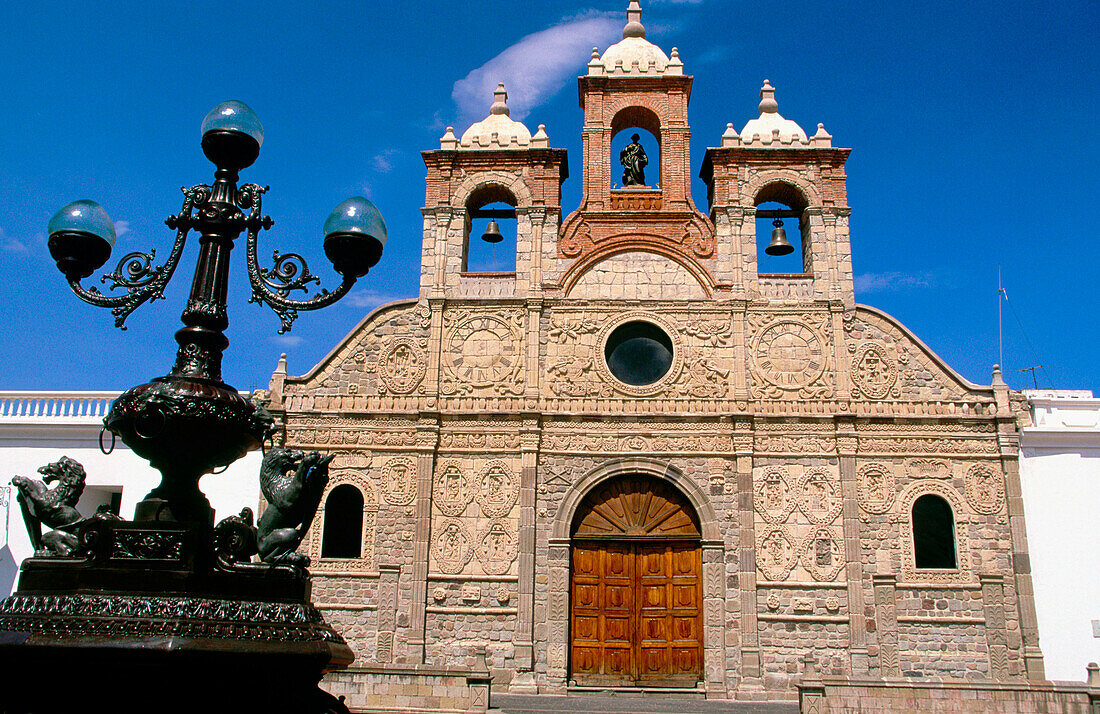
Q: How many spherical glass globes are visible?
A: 3